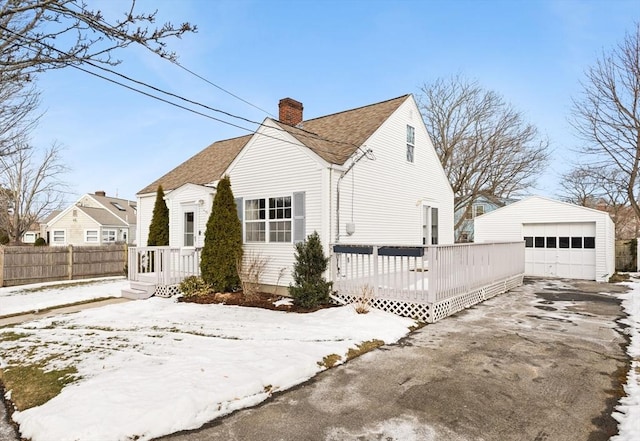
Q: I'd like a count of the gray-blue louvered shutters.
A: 2